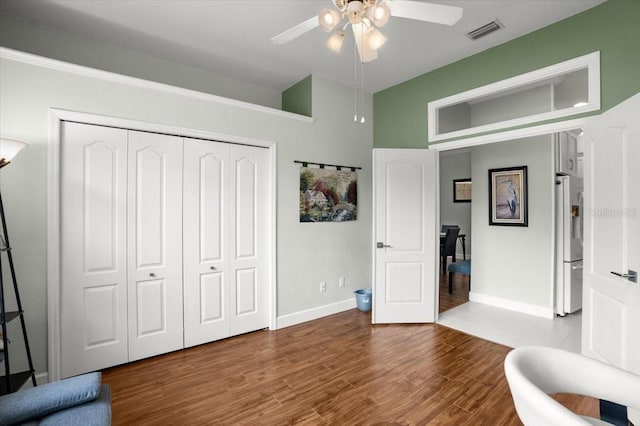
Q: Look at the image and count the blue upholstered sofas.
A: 1